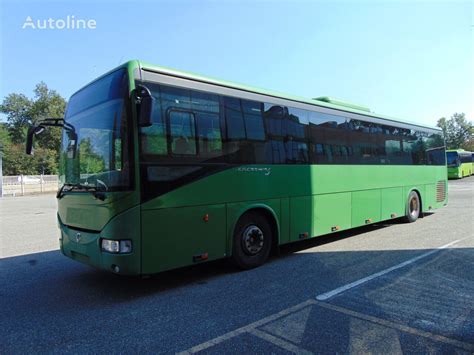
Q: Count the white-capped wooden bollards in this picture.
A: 0